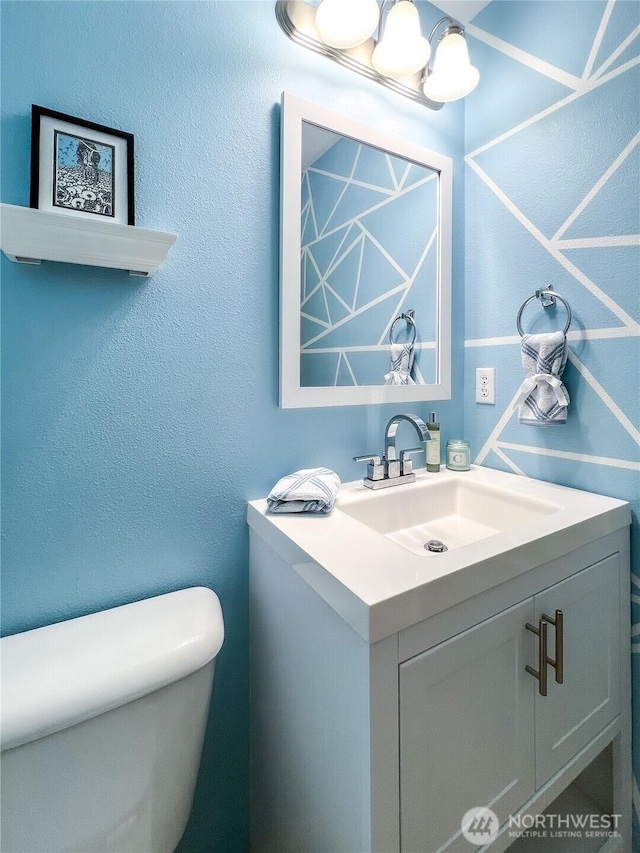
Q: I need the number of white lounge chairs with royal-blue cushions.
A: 0